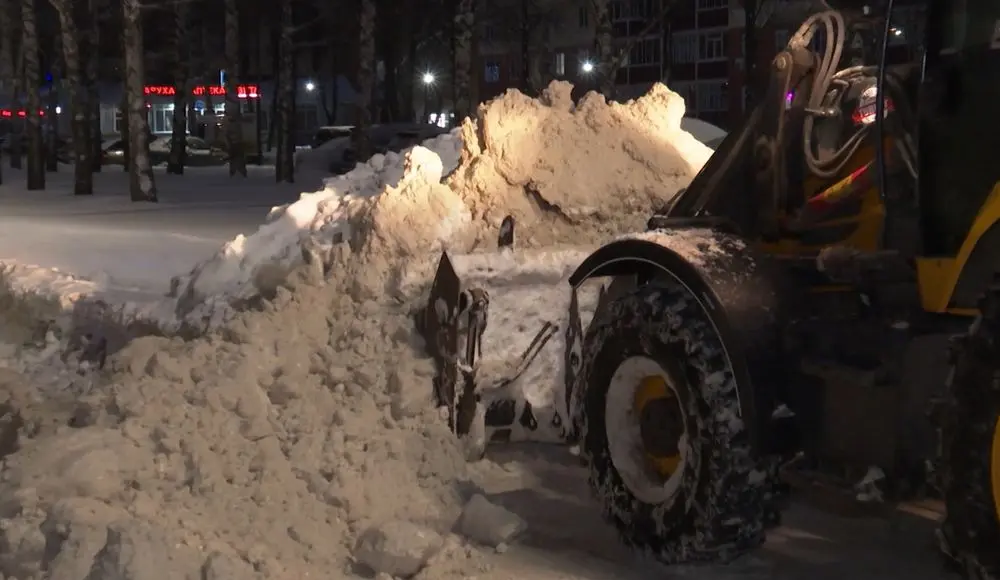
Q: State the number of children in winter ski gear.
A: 0